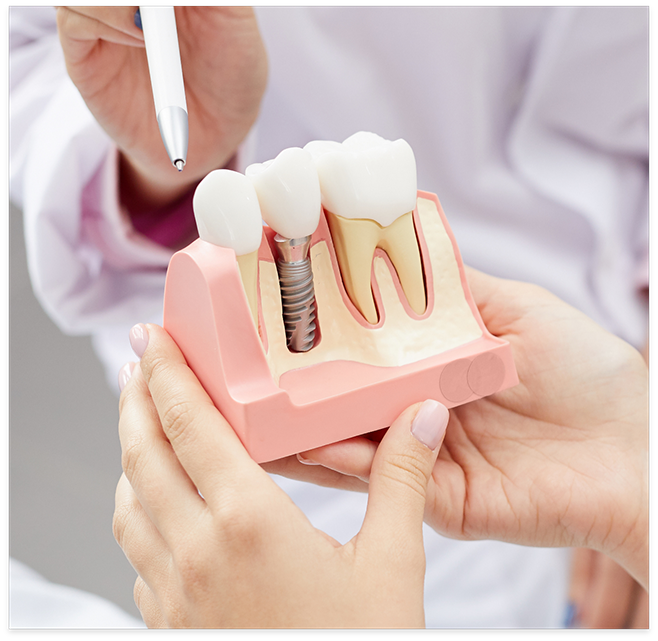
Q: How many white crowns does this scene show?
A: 3